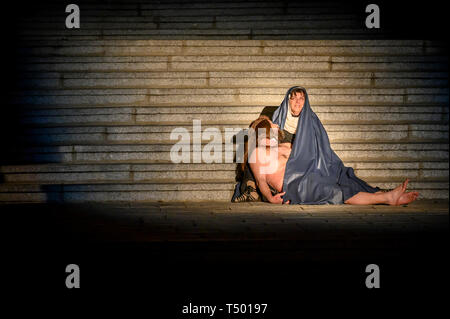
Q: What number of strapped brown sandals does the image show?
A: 1